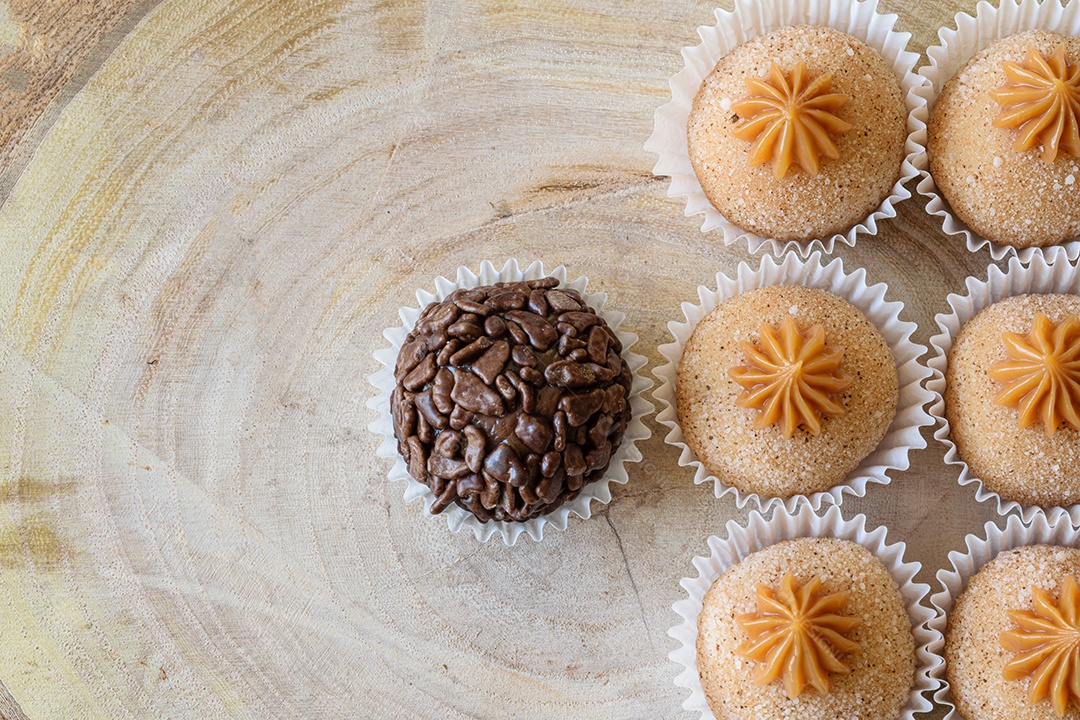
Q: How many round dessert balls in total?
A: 7